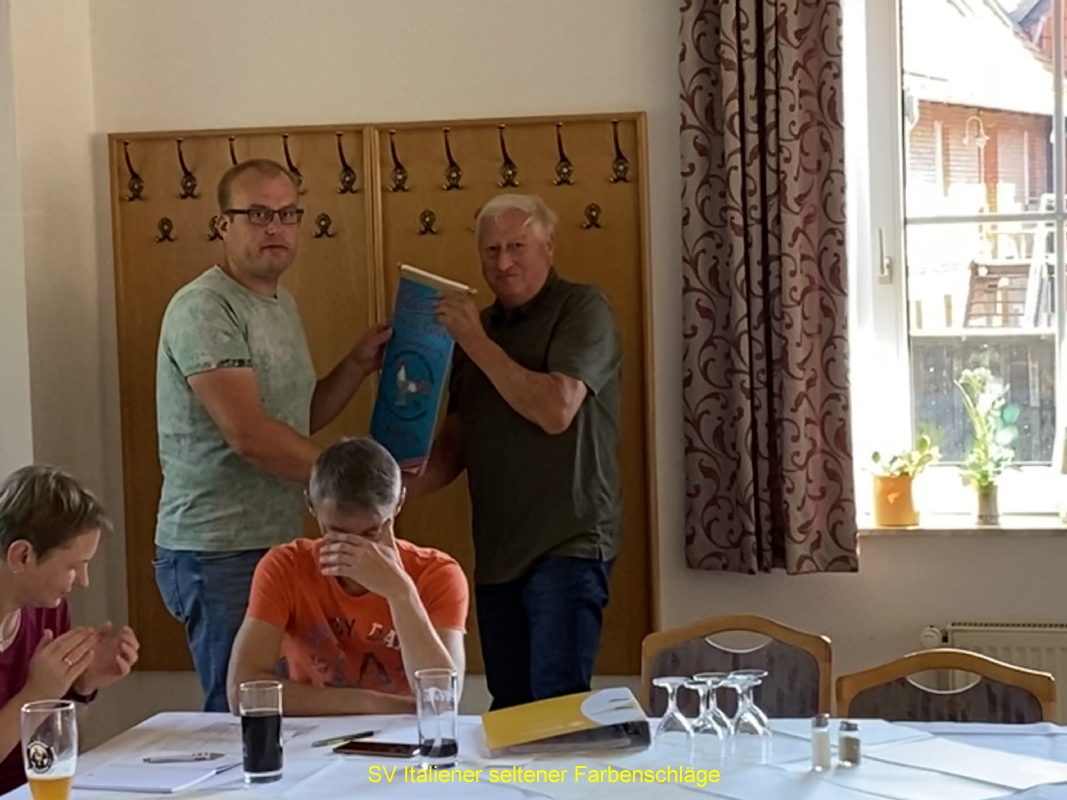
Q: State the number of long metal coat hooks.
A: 10